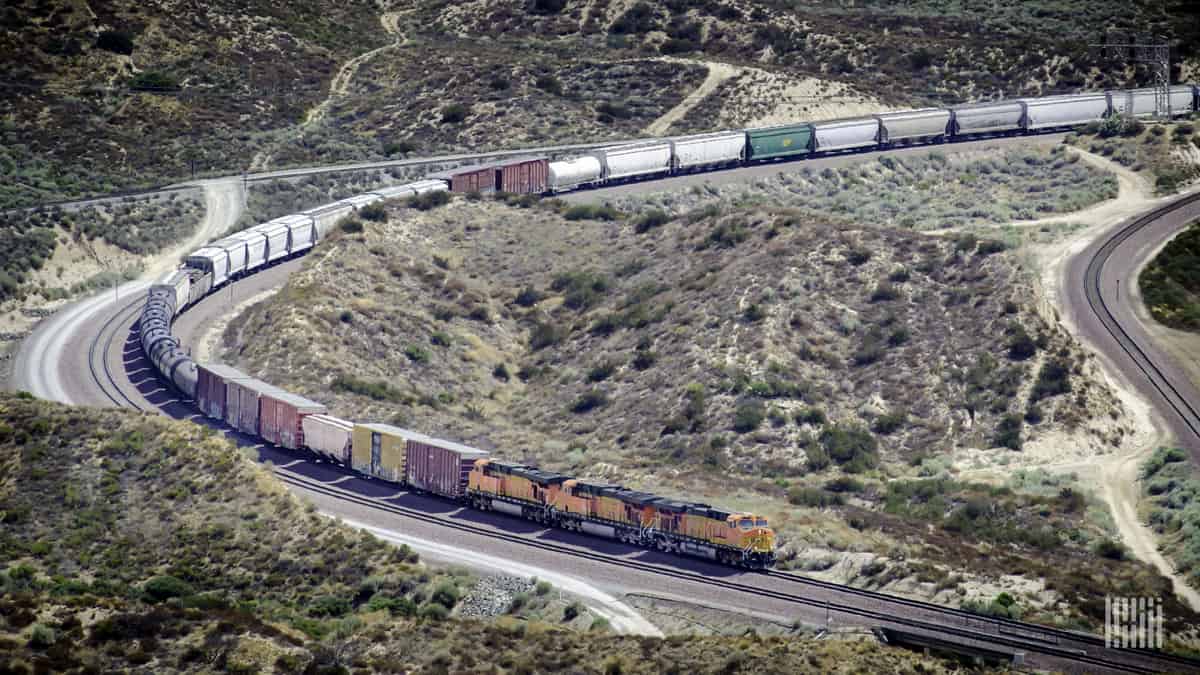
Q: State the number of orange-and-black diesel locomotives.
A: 3